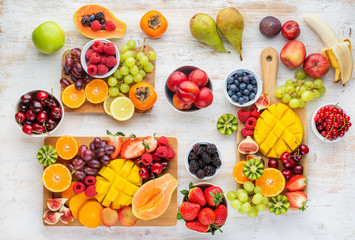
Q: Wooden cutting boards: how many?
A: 3